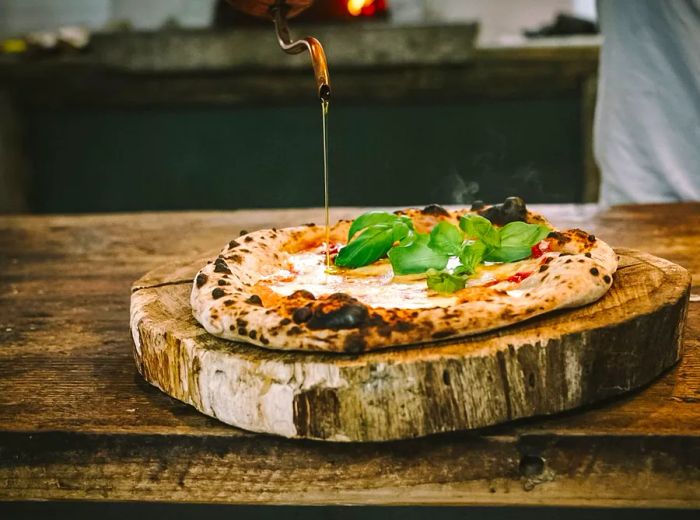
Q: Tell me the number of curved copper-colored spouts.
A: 1